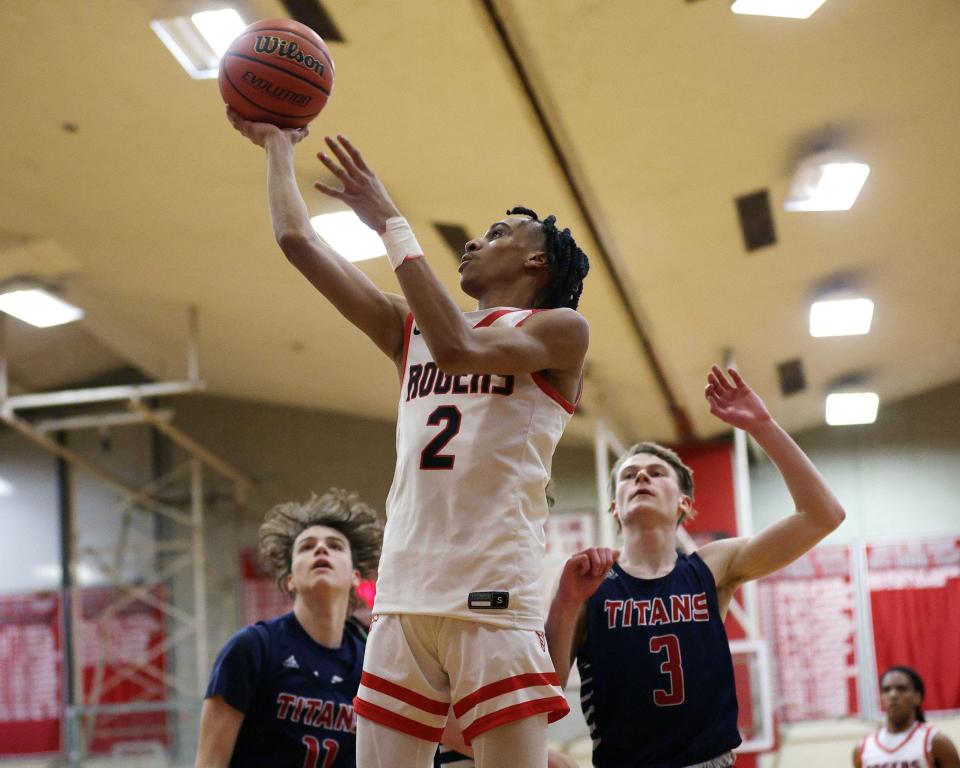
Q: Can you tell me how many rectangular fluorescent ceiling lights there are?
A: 7